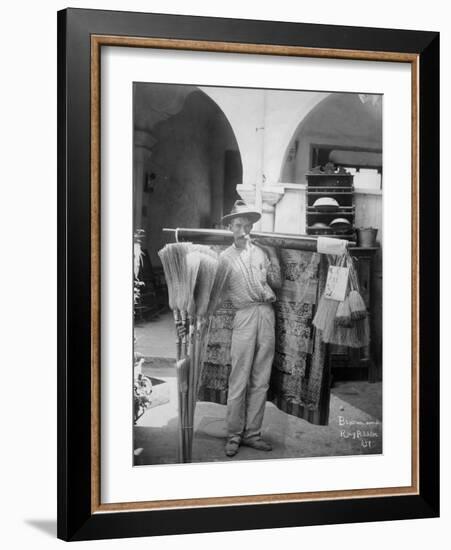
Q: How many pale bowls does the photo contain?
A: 2